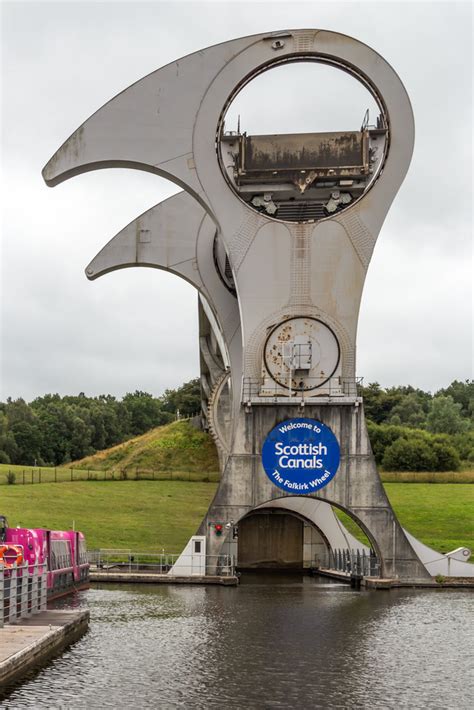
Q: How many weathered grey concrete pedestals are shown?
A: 1